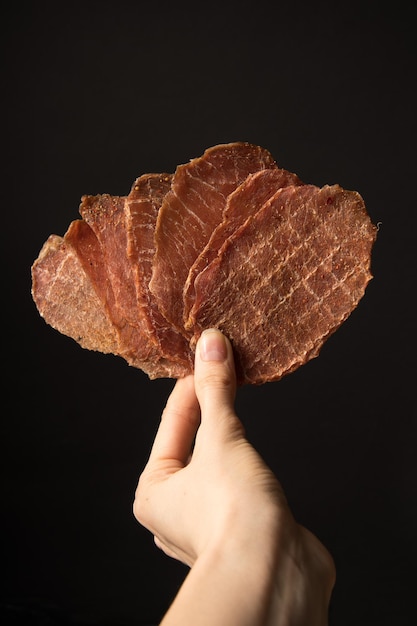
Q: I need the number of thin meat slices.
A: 7